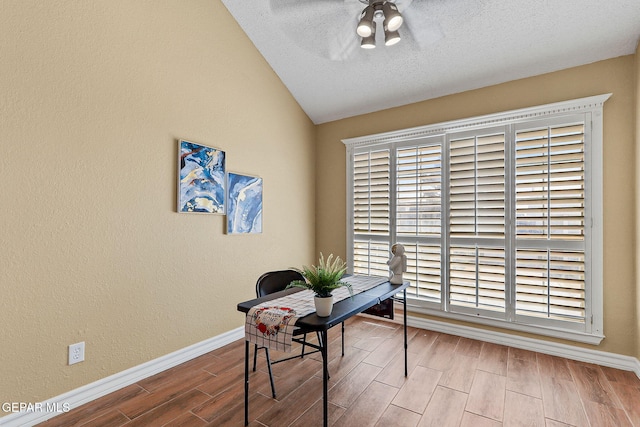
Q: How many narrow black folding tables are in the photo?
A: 1